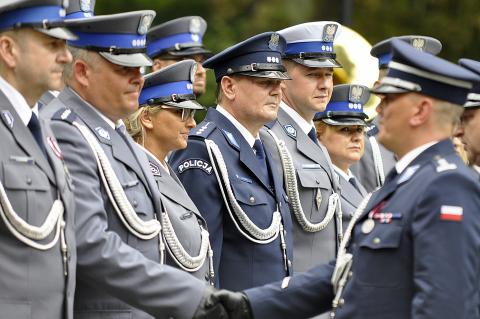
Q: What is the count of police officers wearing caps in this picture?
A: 11